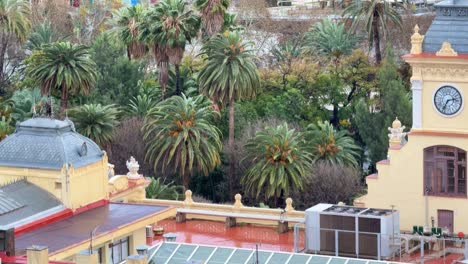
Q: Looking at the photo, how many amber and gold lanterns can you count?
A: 0